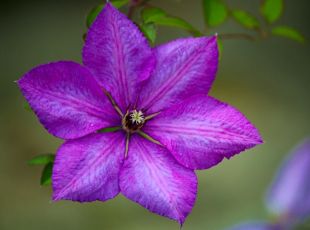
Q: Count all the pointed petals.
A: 6